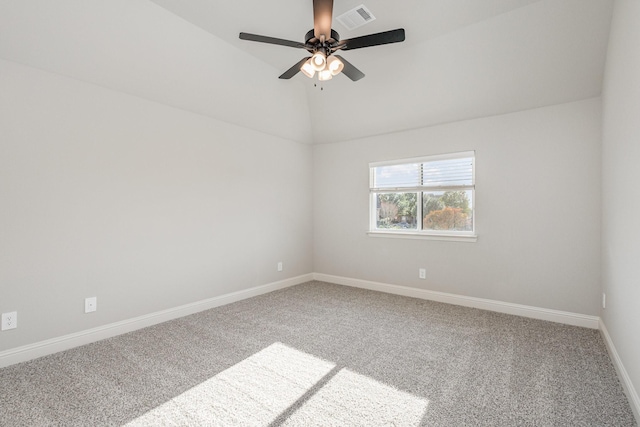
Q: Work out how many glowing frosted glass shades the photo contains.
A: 4